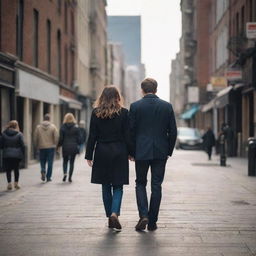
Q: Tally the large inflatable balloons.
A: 0